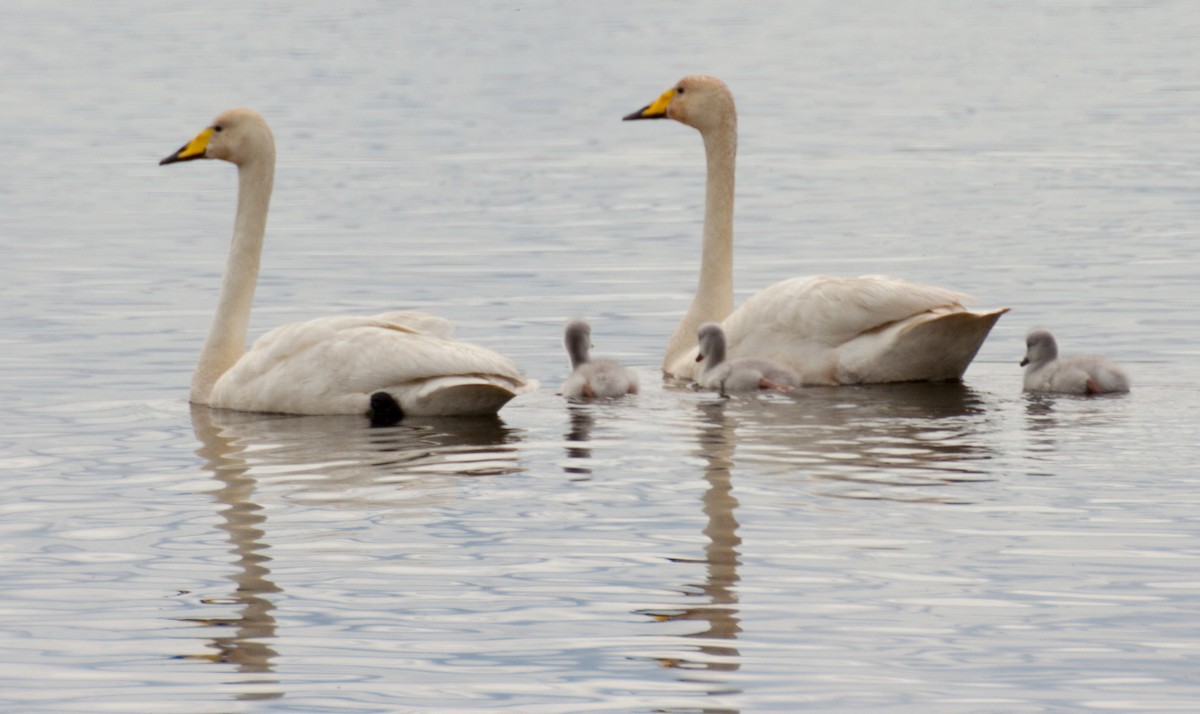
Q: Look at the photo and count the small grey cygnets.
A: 3